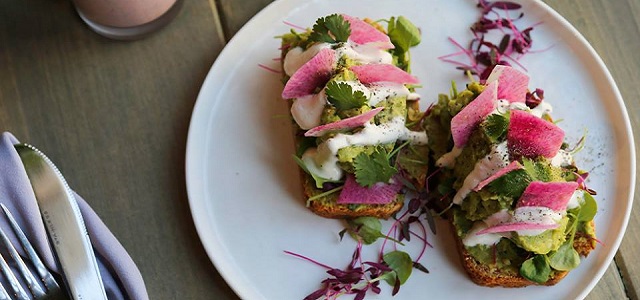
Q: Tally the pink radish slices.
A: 11